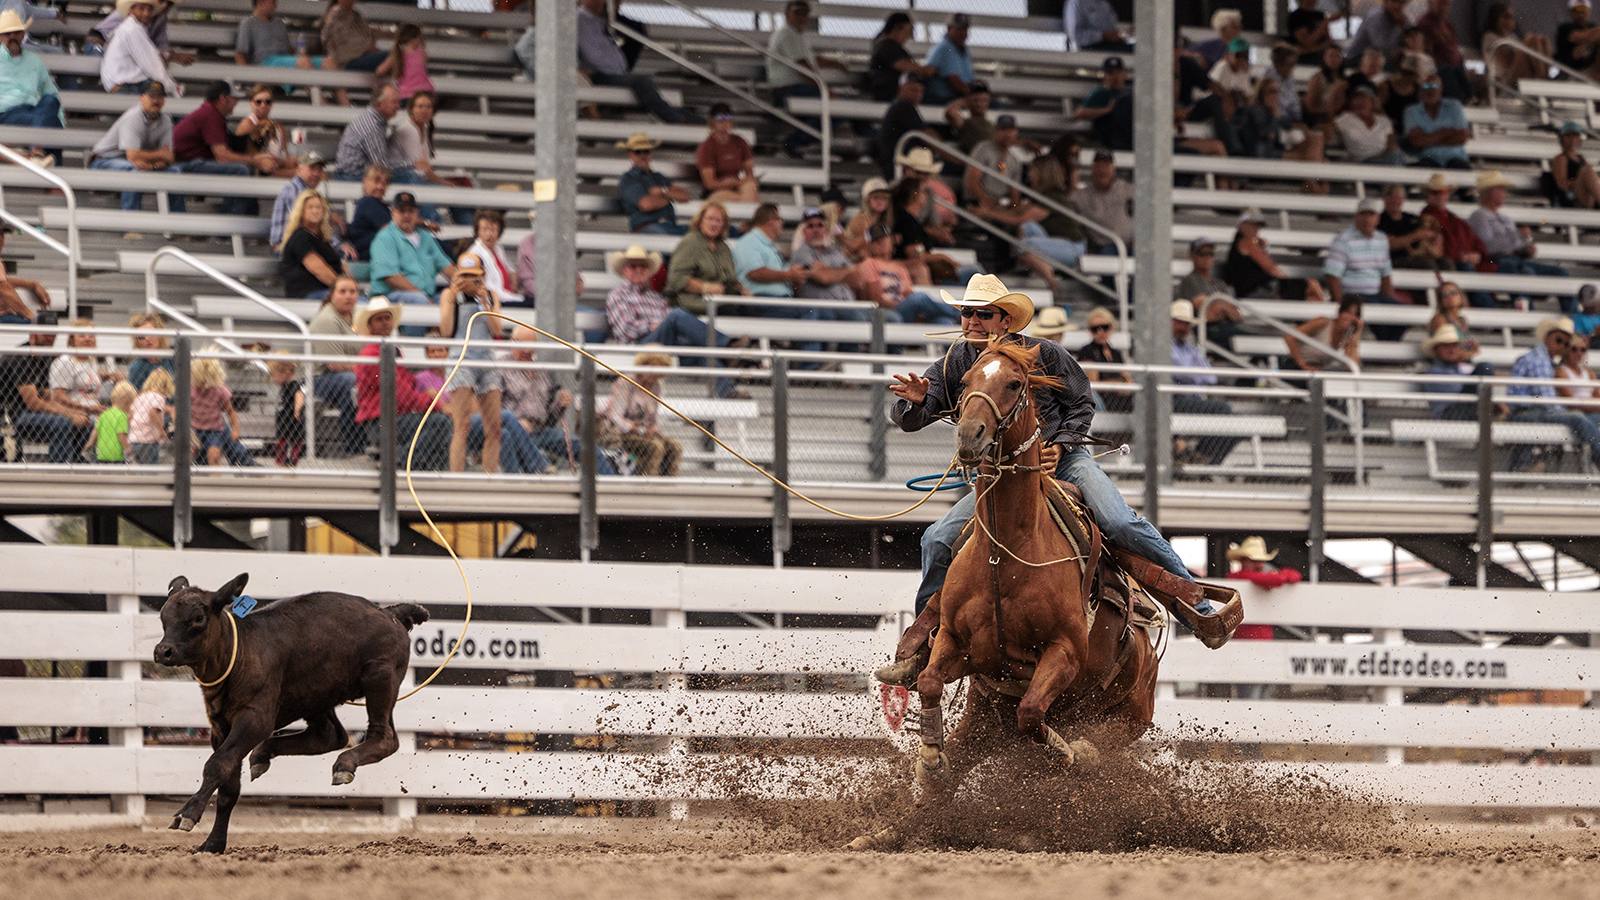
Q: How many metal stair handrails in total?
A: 6